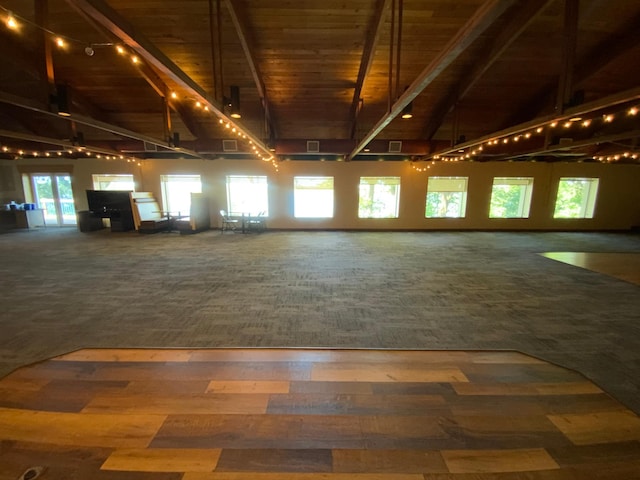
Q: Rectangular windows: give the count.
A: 8